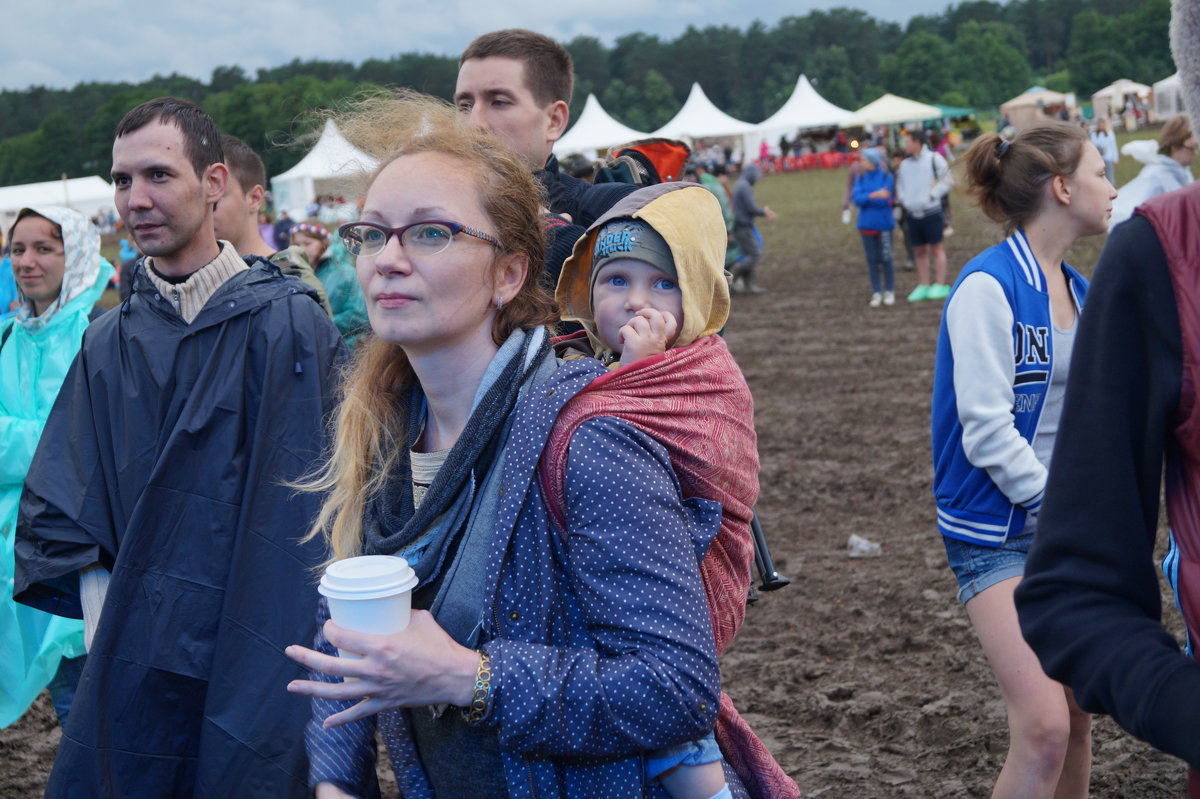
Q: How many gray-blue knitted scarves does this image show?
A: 1